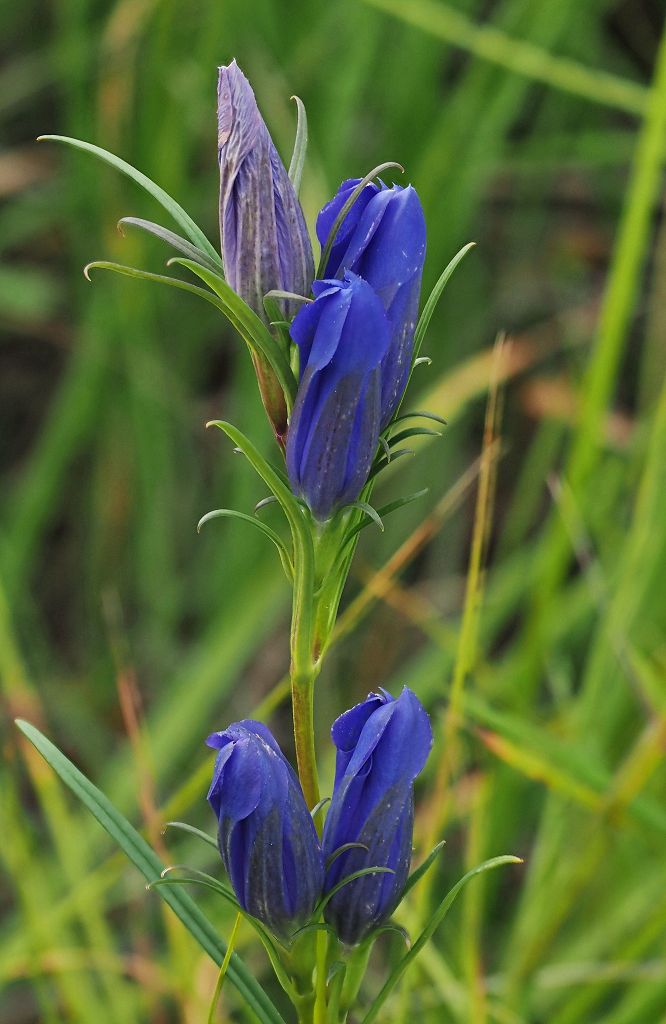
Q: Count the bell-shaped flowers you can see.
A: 5